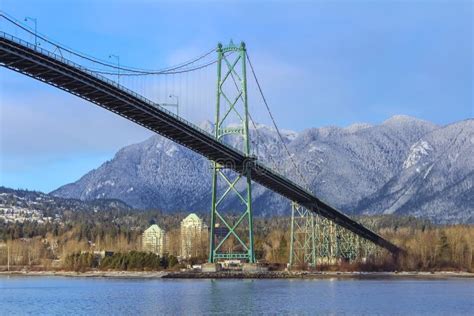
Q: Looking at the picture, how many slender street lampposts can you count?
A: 3